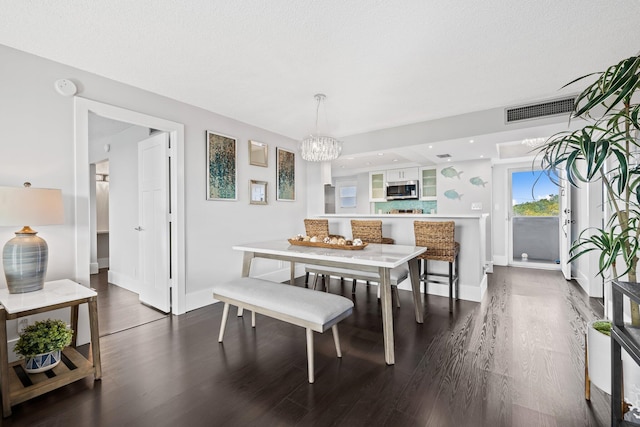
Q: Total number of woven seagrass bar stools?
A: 3